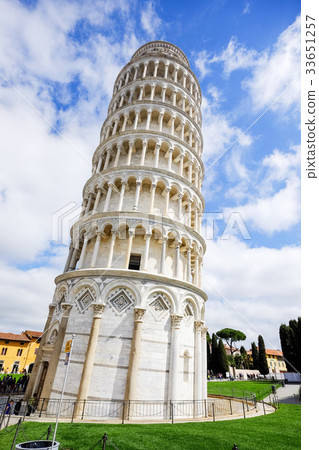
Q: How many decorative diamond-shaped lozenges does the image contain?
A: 5